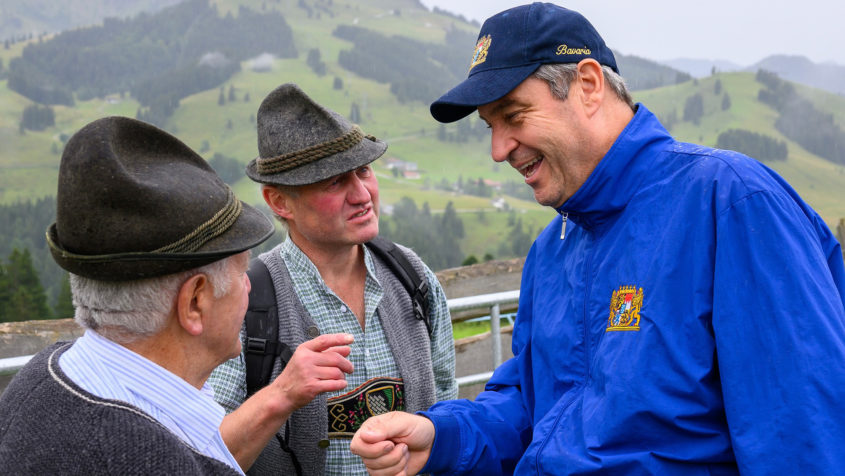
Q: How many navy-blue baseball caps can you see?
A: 1